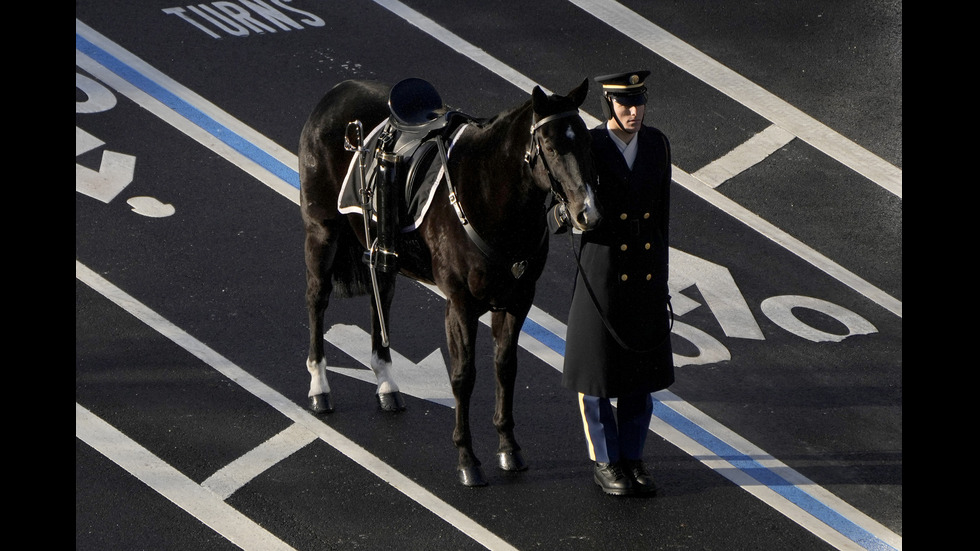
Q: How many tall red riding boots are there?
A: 0